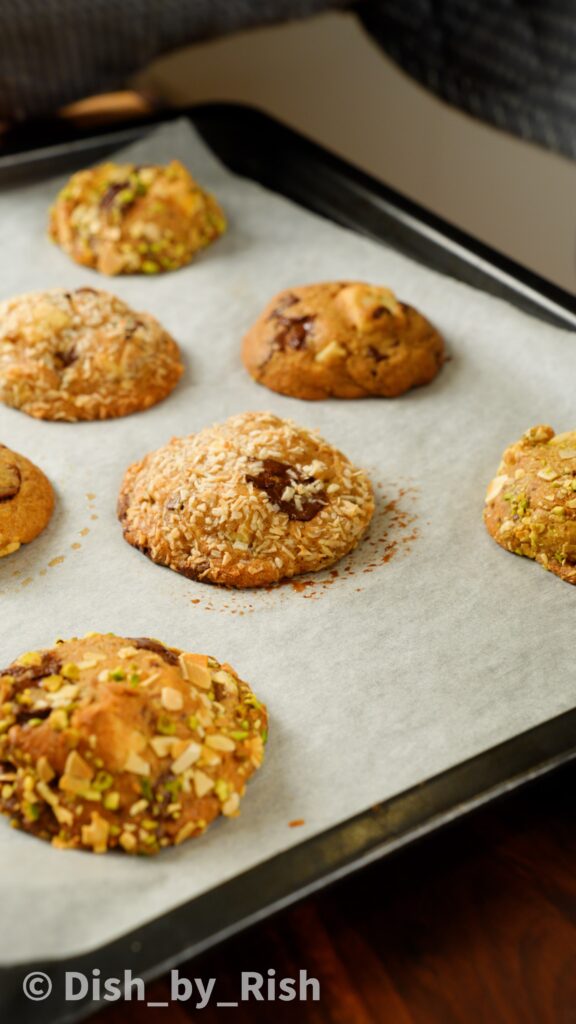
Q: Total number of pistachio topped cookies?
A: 3